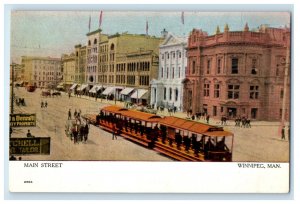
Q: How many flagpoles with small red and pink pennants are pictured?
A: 4